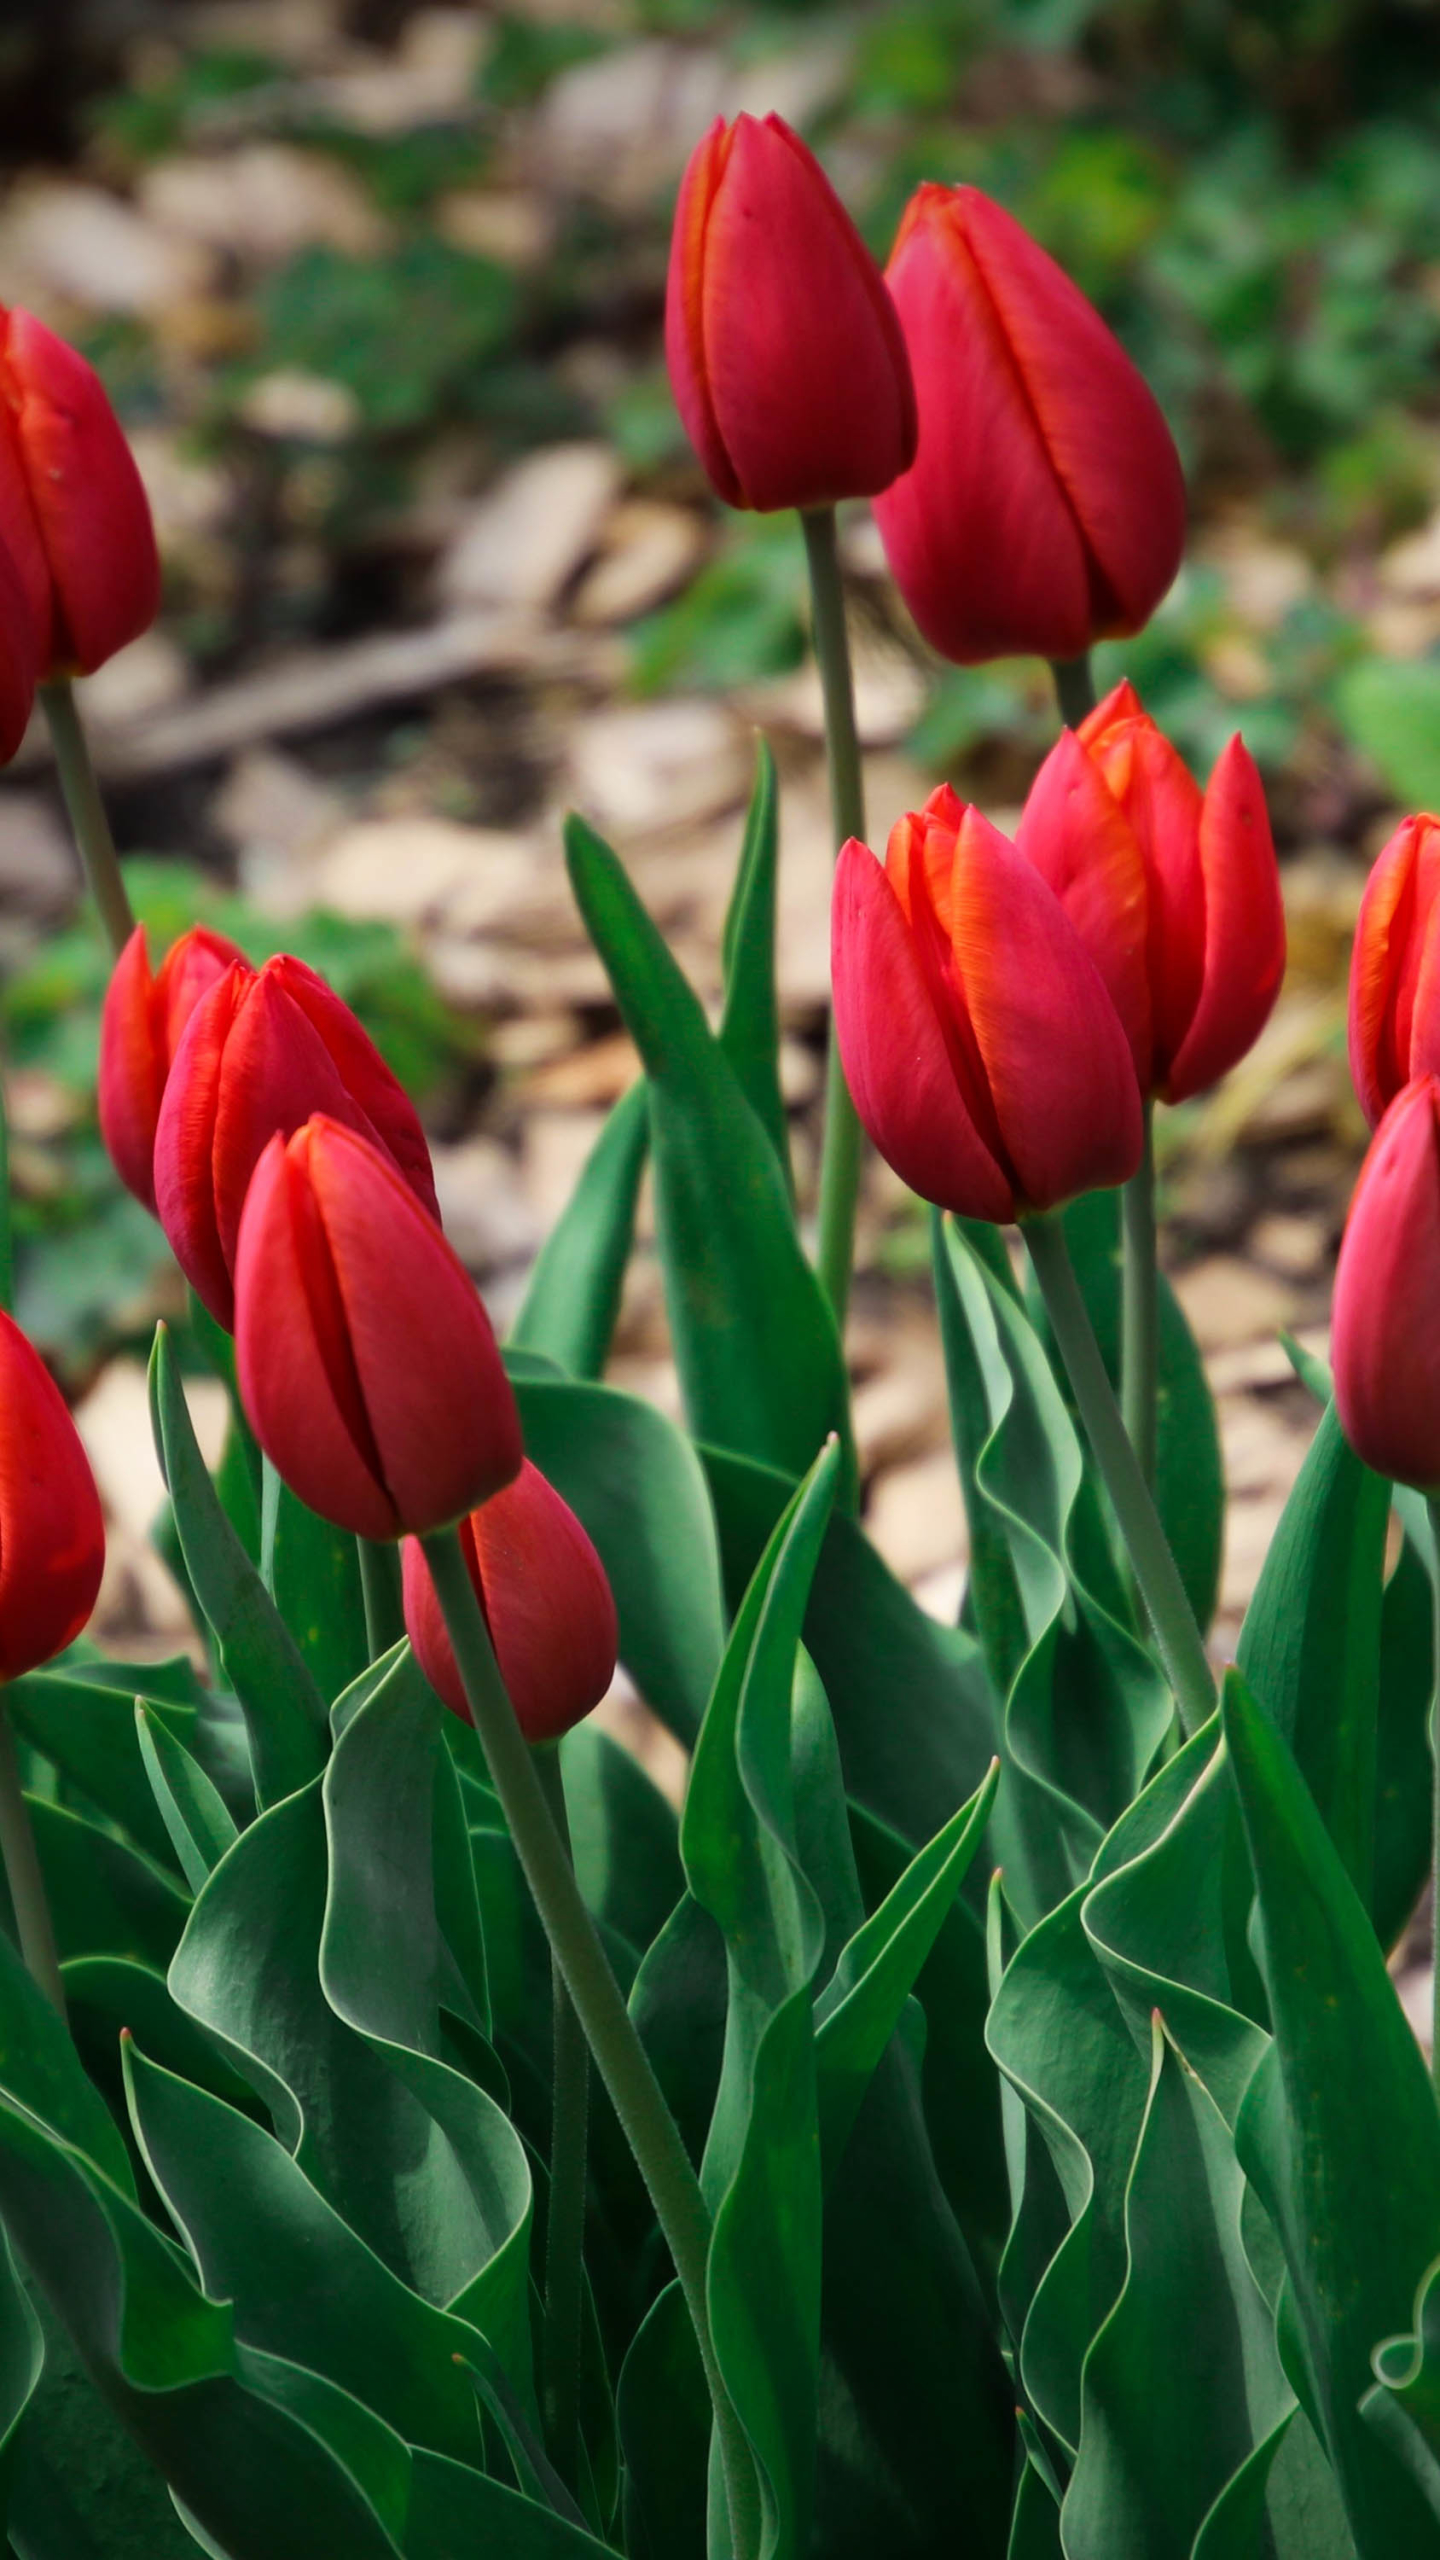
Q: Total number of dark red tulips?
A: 13